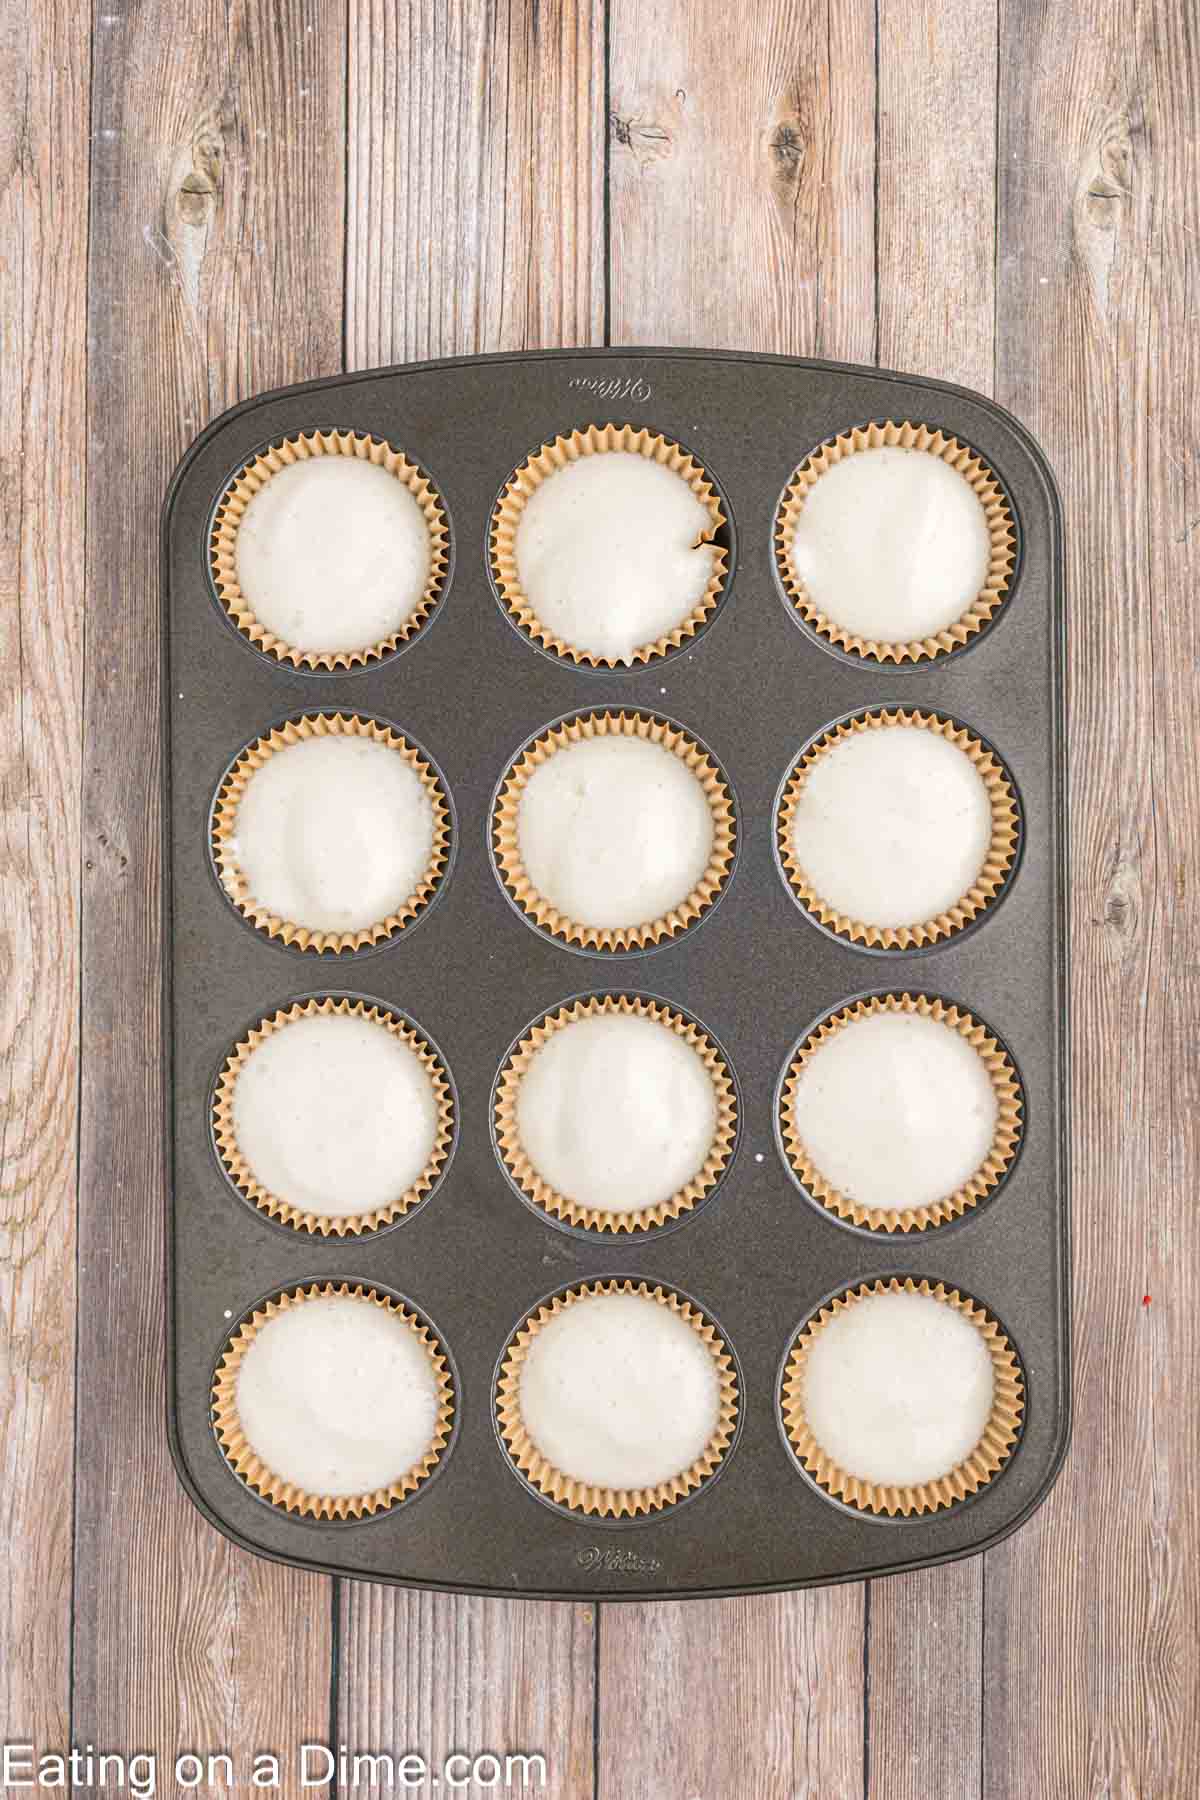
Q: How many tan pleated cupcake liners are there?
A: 12